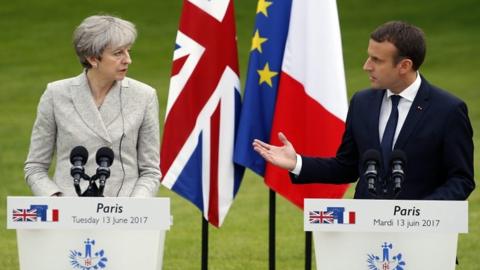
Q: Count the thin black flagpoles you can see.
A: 3